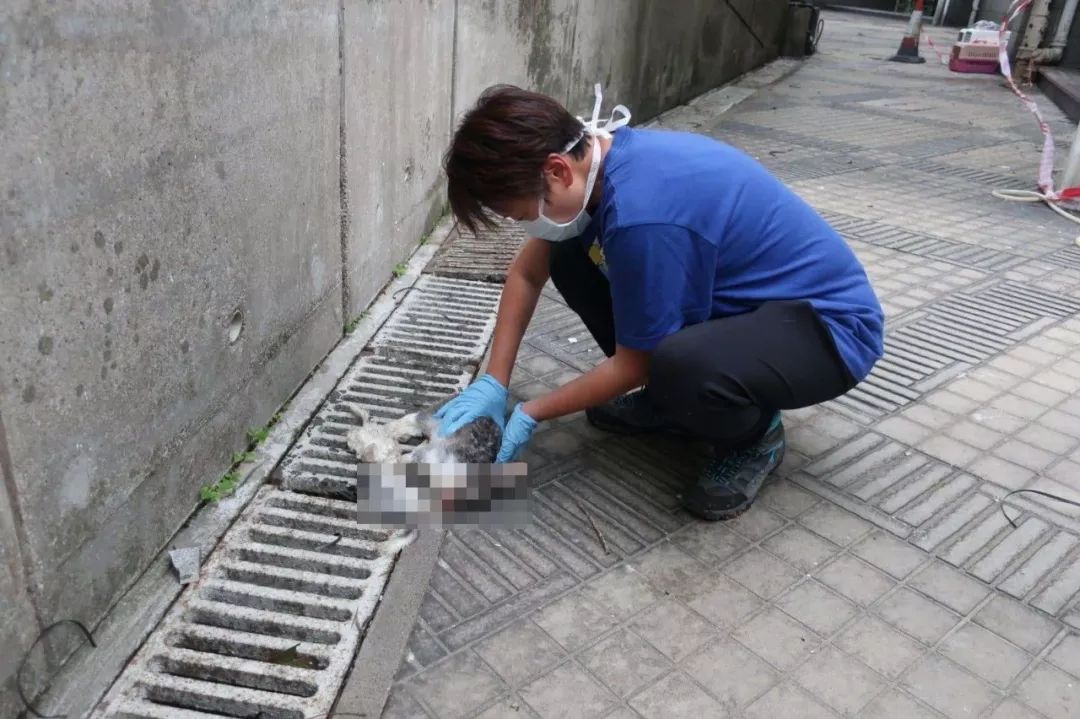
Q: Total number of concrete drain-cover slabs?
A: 4